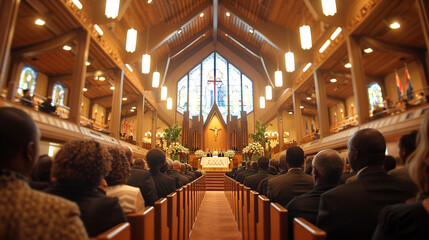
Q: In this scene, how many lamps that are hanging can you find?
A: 12